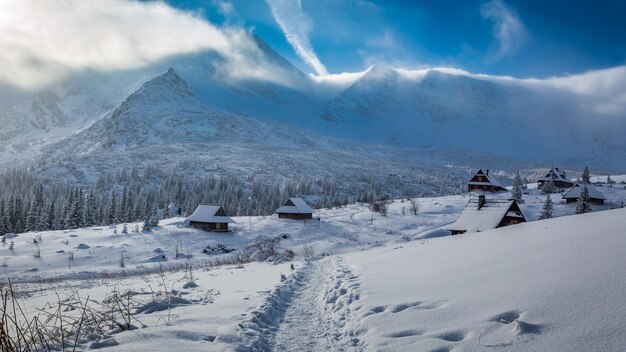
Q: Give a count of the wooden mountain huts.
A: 6